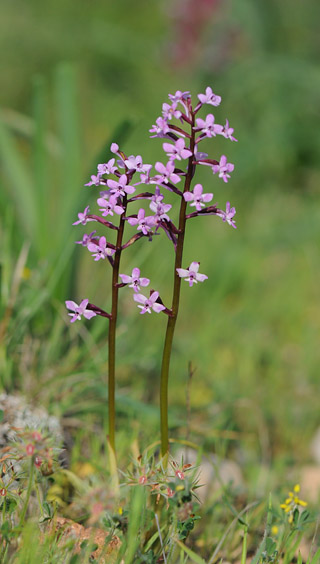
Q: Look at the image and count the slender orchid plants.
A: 2